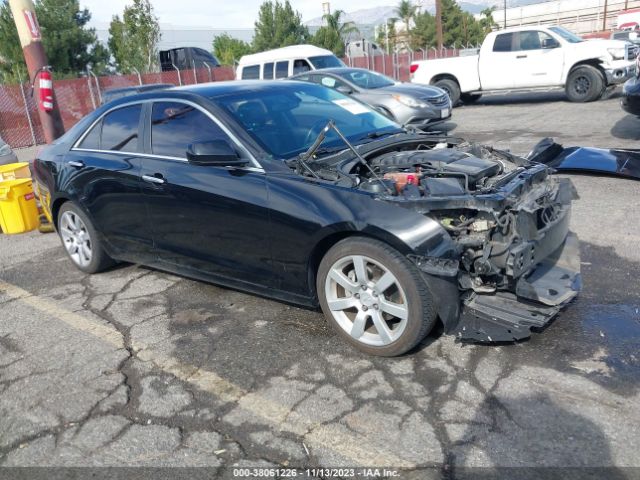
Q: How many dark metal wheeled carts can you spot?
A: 0